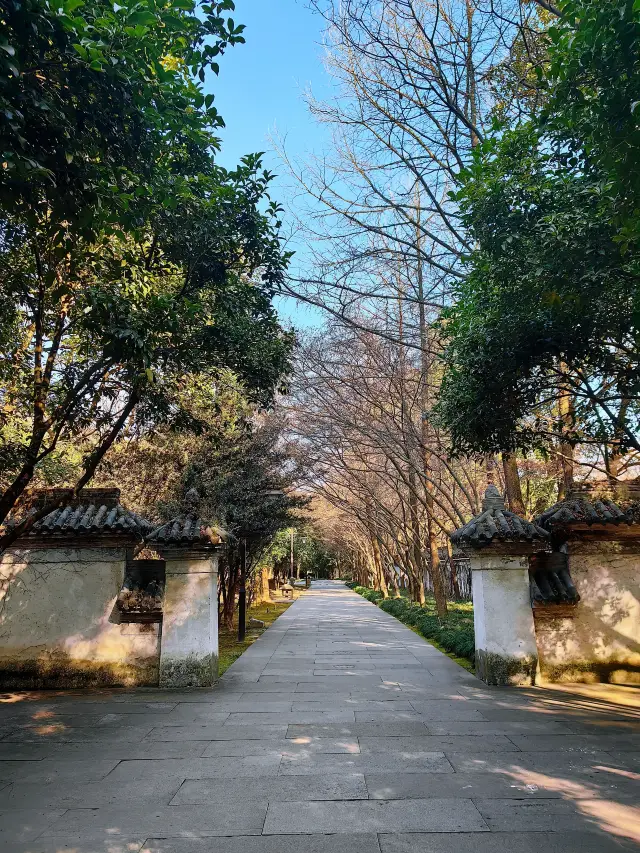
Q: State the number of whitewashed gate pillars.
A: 2